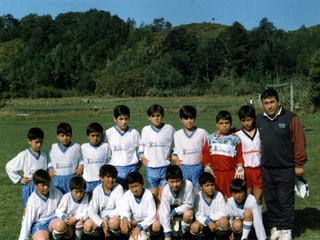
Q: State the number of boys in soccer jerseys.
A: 15